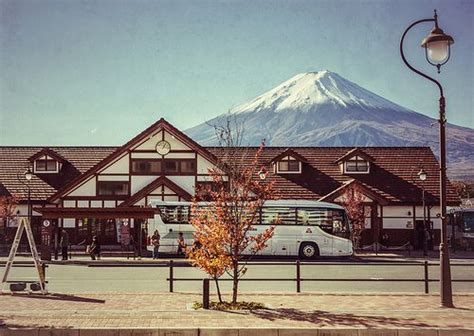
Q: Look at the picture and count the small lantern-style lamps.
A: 3